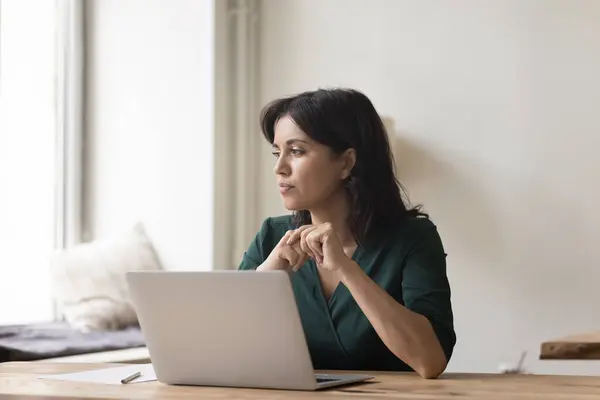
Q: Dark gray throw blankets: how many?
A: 1